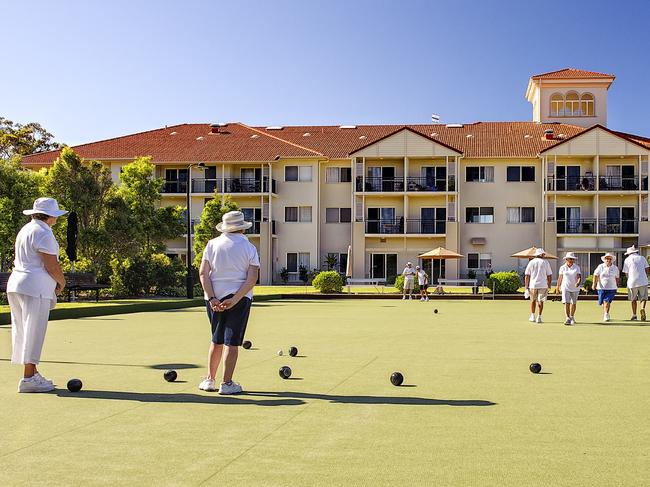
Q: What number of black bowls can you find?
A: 8